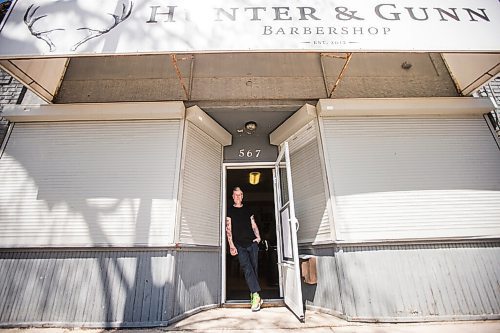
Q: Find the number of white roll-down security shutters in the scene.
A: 4